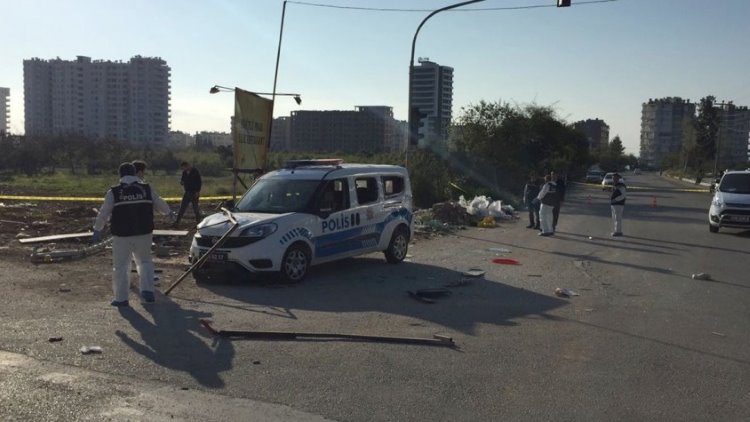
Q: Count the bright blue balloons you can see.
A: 0